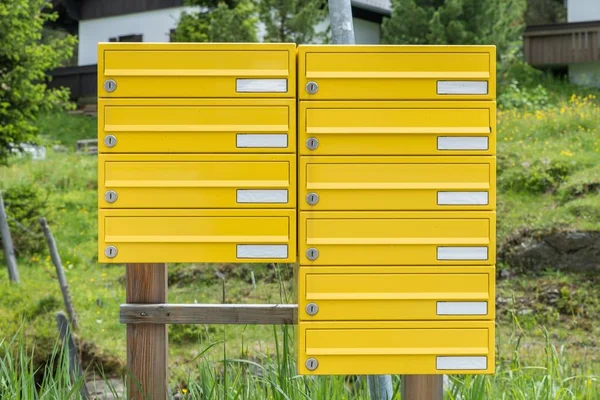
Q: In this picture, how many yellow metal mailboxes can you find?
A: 10